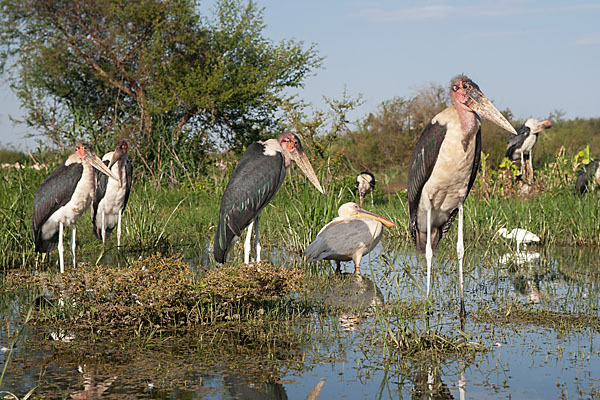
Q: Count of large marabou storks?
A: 4